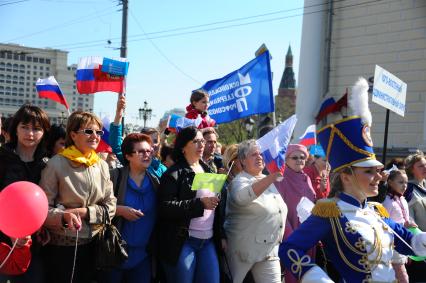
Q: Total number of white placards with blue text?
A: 1